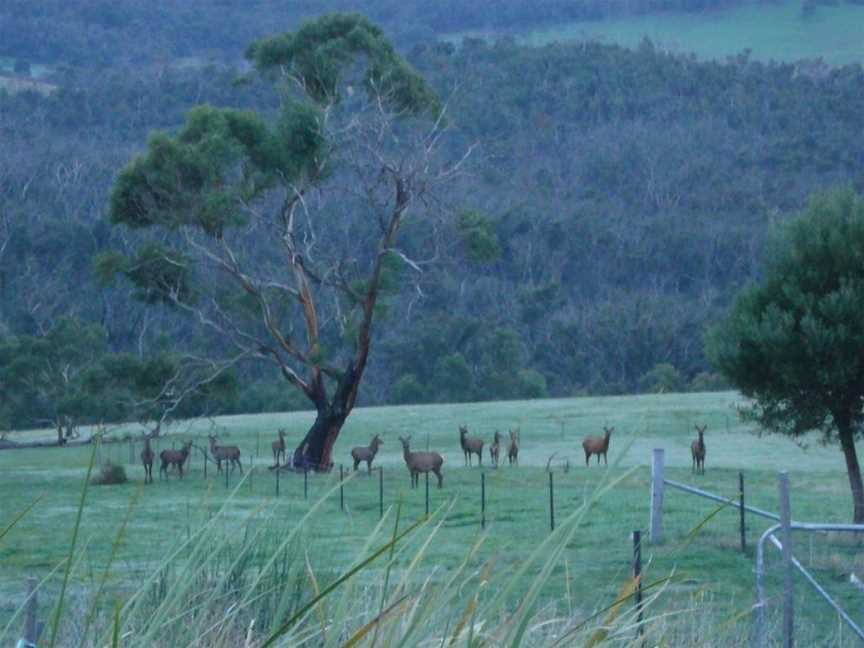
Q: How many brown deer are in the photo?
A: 11